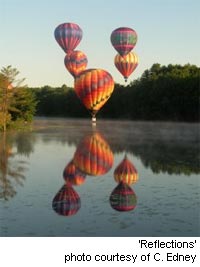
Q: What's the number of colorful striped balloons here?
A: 5